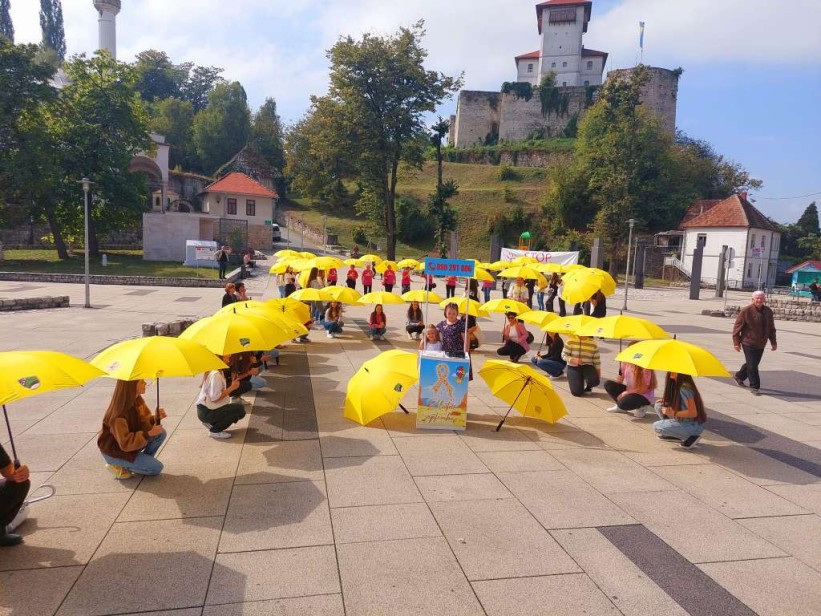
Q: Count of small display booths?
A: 1